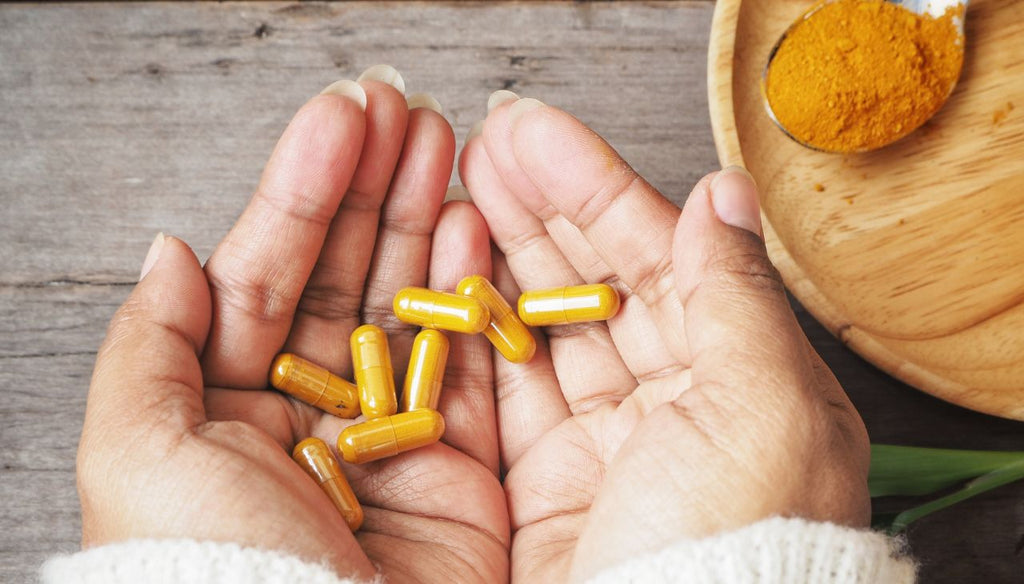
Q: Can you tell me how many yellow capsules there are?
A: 8